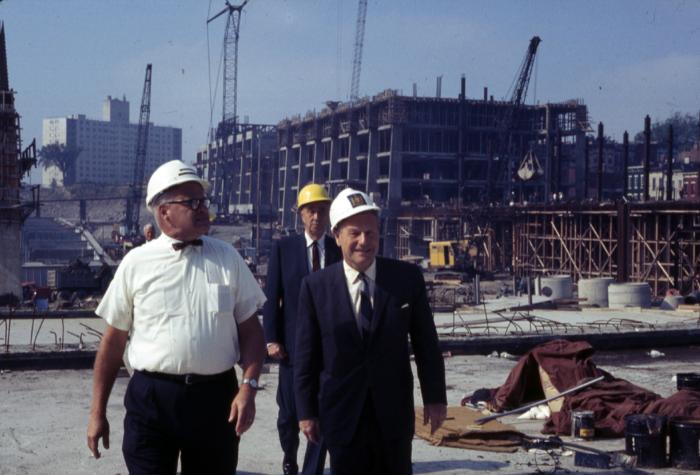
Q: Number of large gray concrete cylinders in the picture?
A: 3